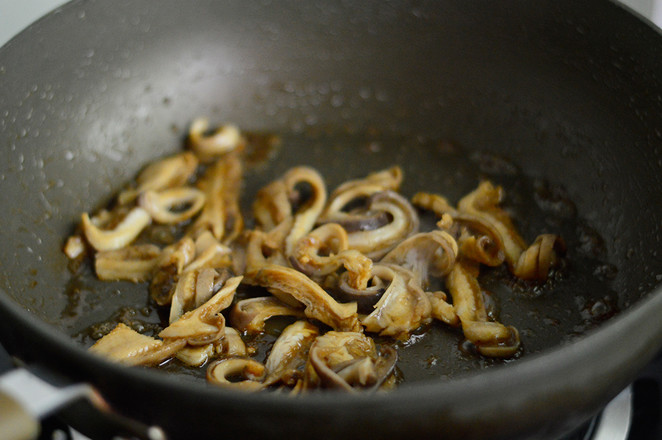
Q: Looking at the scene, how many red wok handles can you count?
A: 0